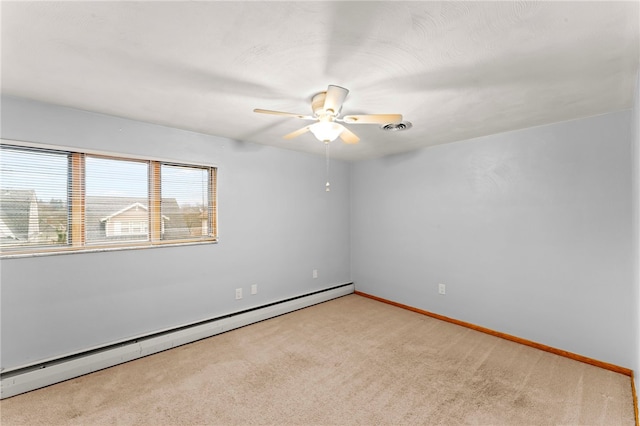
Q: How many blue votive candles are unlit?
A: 0